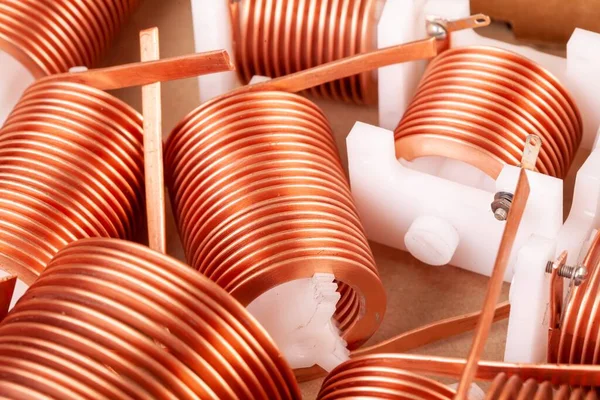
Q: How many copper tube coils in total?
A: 9